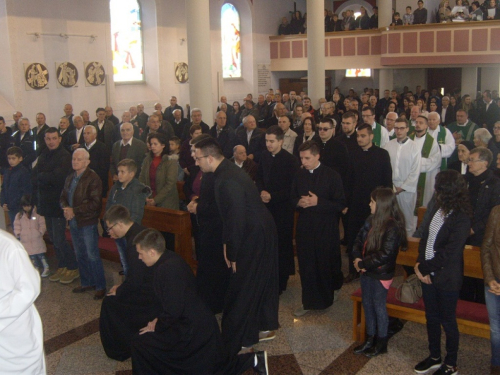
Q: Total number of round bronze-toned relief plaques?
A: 4